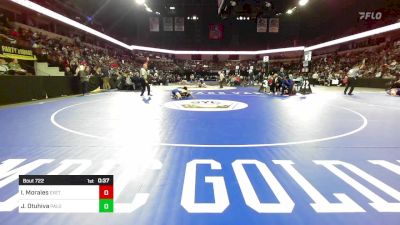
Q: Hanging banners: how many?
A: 6